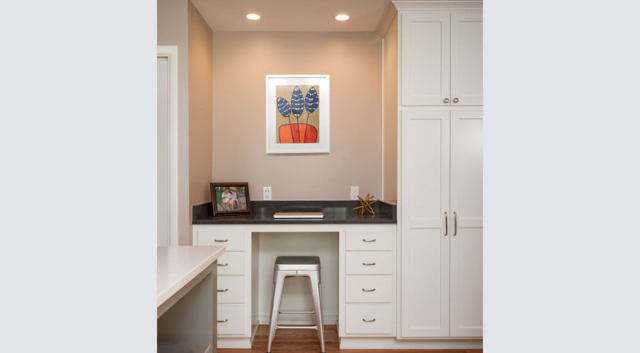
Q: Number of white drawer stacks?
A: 2